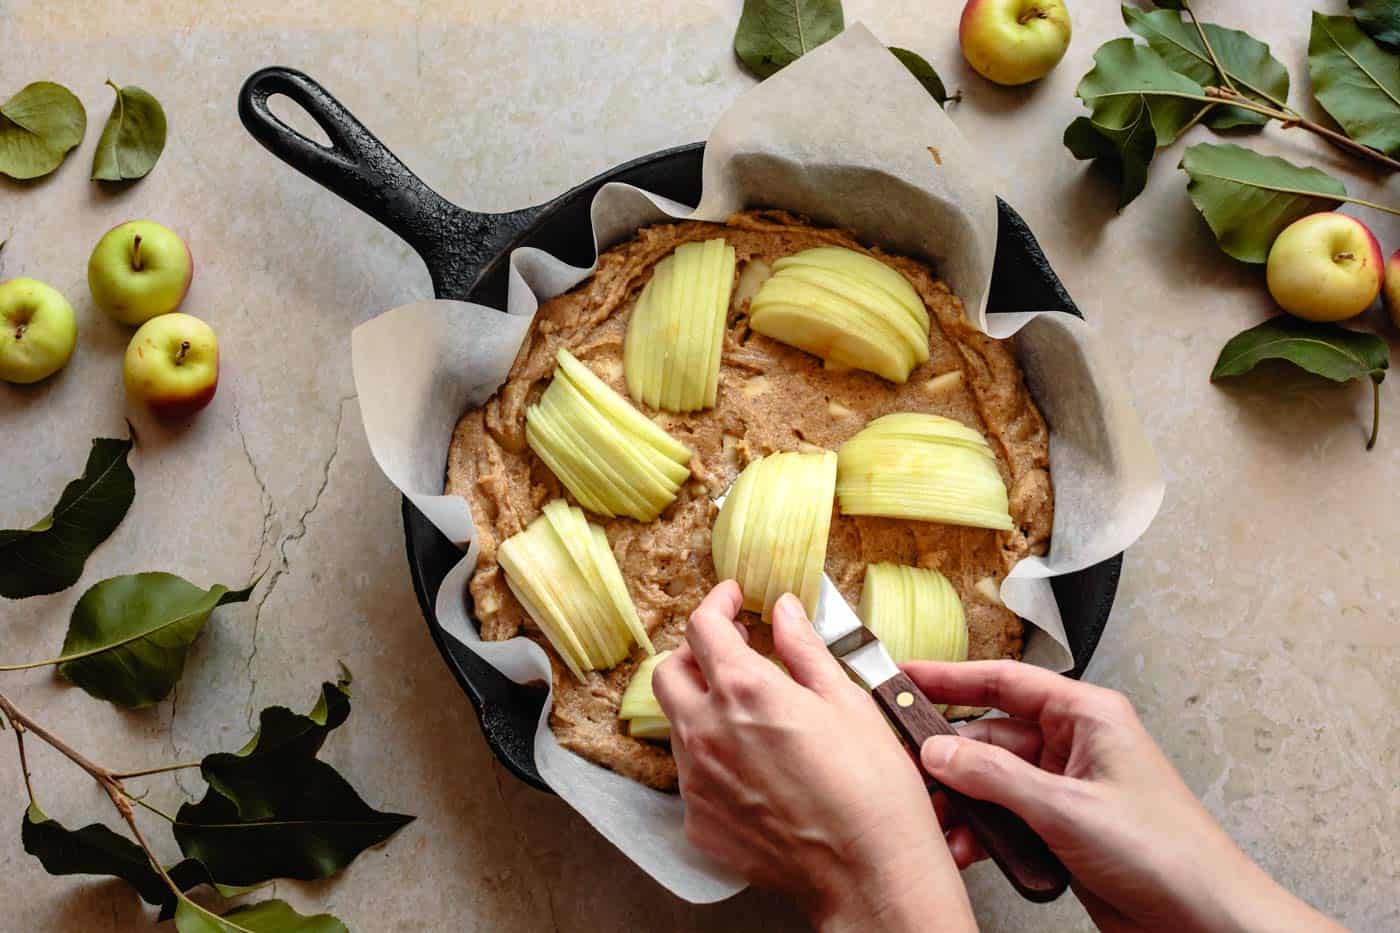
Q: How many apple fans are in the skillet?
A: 8